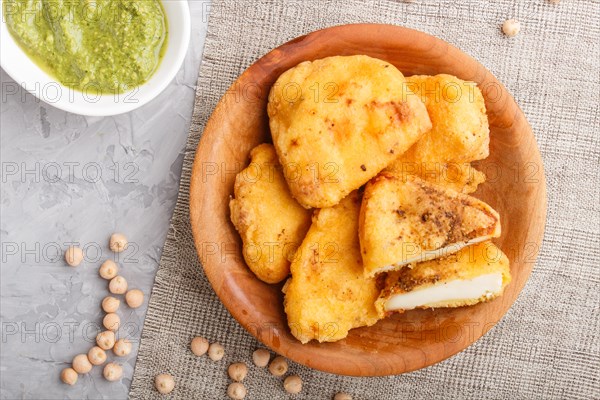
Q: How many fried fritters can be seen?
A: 6